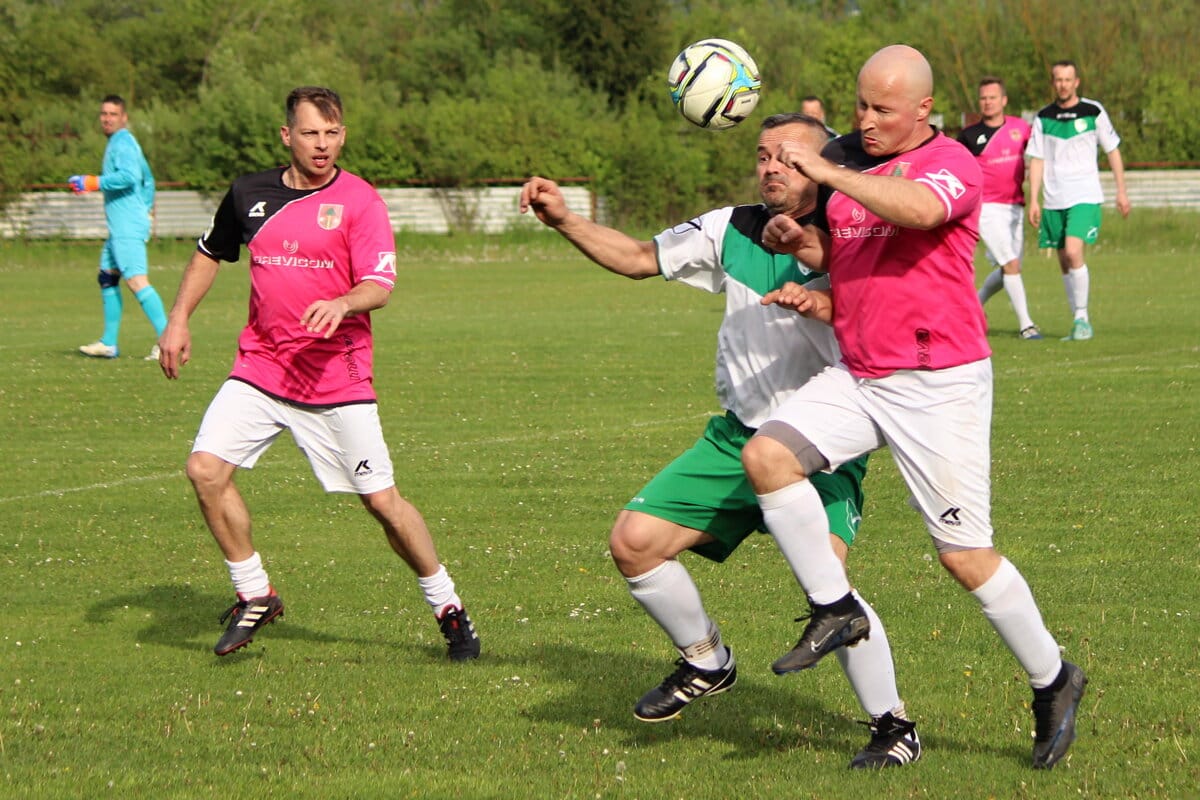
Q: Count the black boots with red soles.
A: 2